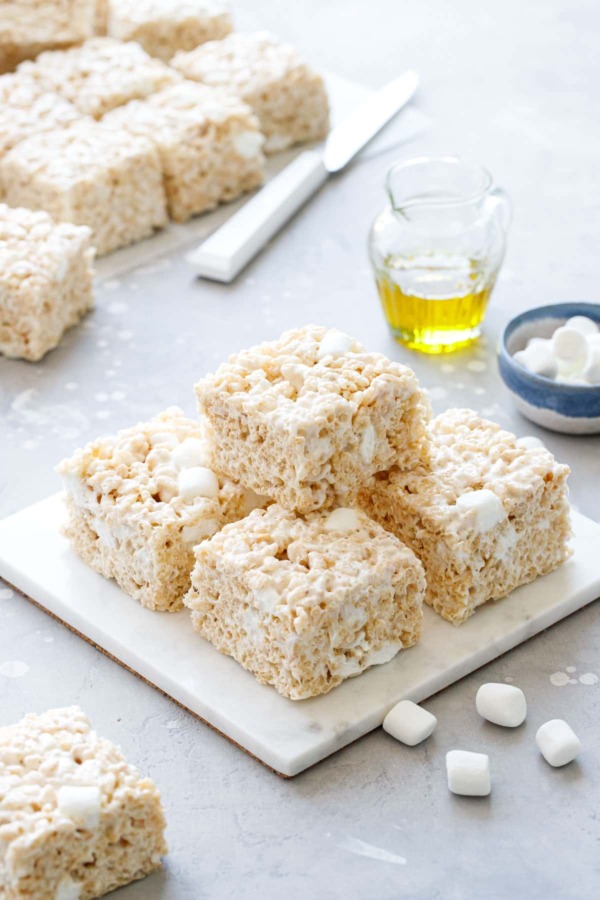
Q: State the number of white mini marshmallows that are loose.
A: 4